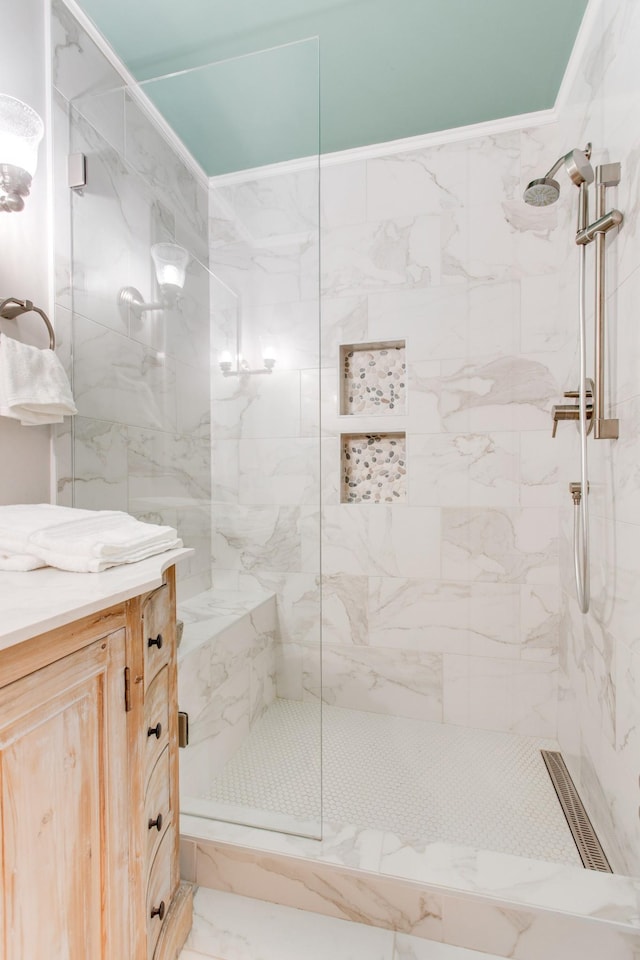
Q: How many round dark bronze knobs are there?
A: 4